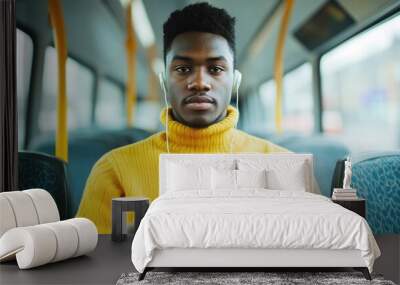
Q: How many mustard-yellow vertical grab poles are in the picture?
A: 3